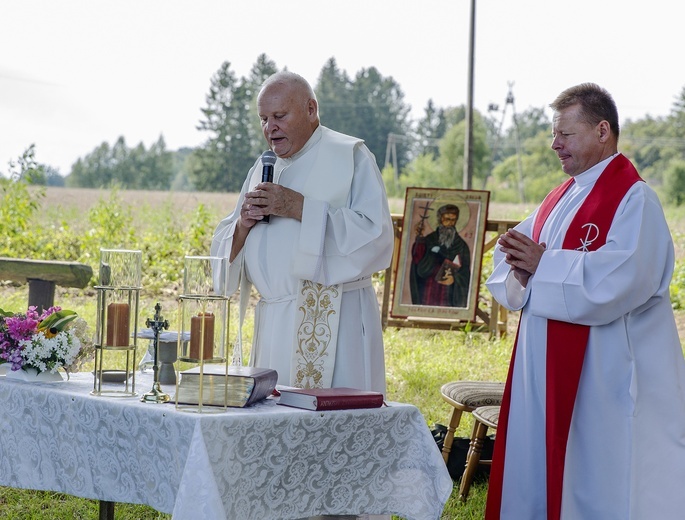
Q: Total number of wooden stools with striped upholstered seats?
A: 2